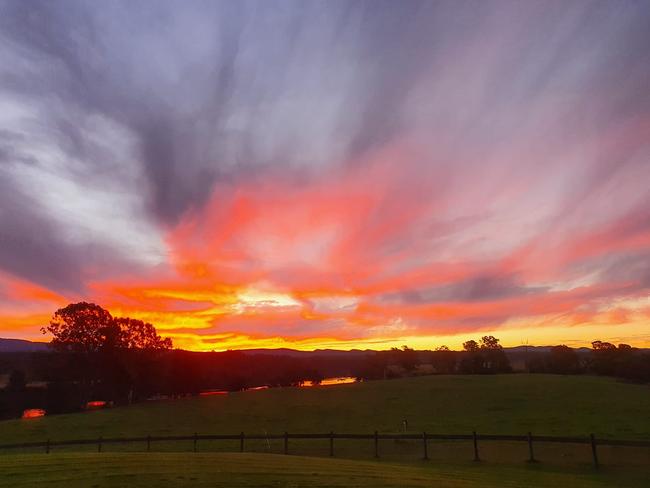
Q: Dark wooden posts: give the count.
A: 12